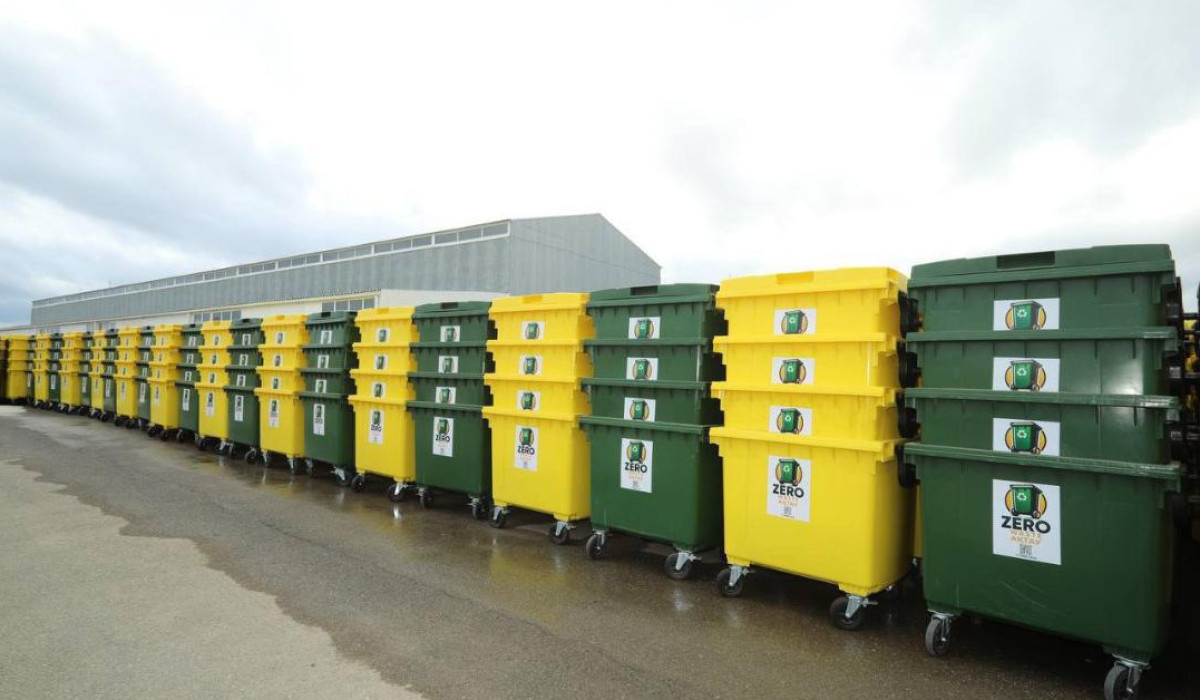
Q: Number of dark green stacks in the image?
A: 11